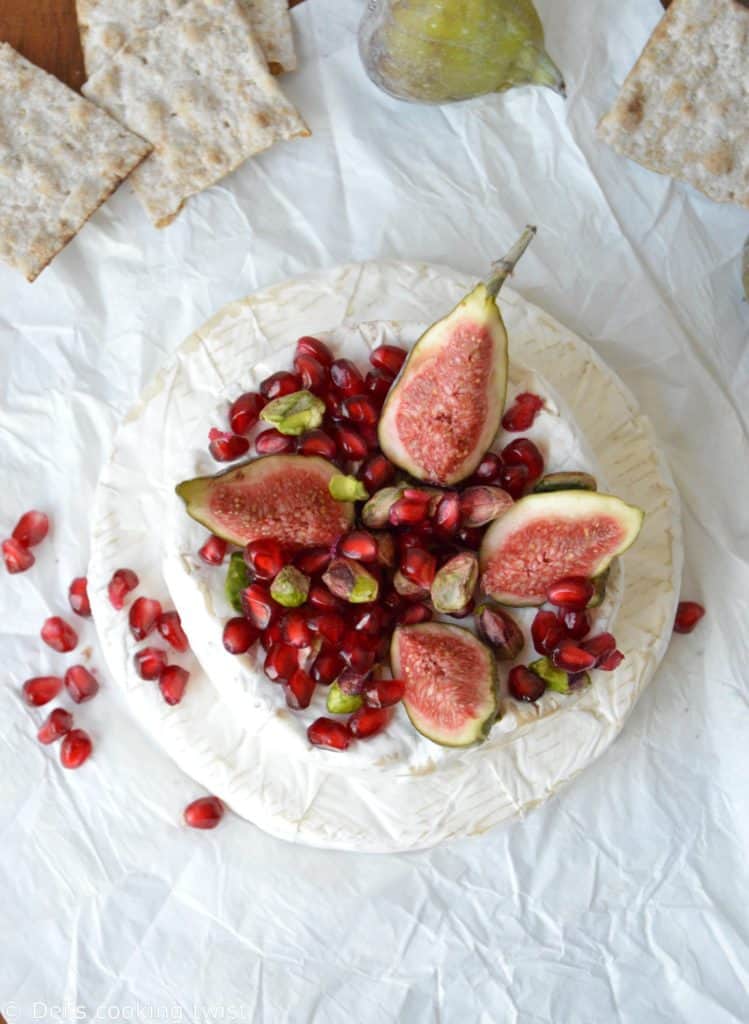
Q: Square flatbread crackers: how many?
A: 4